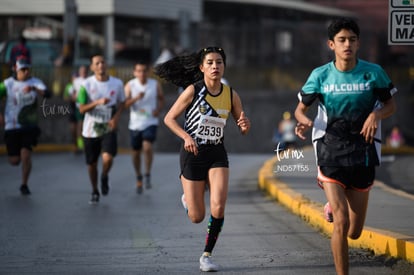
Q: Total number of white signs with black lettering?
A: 1